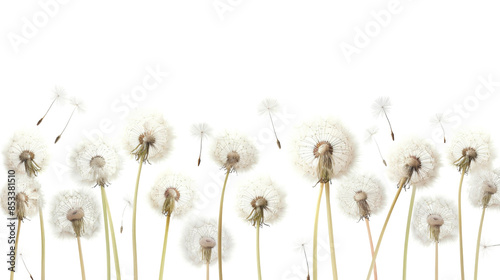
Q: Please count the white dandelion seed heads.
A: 15